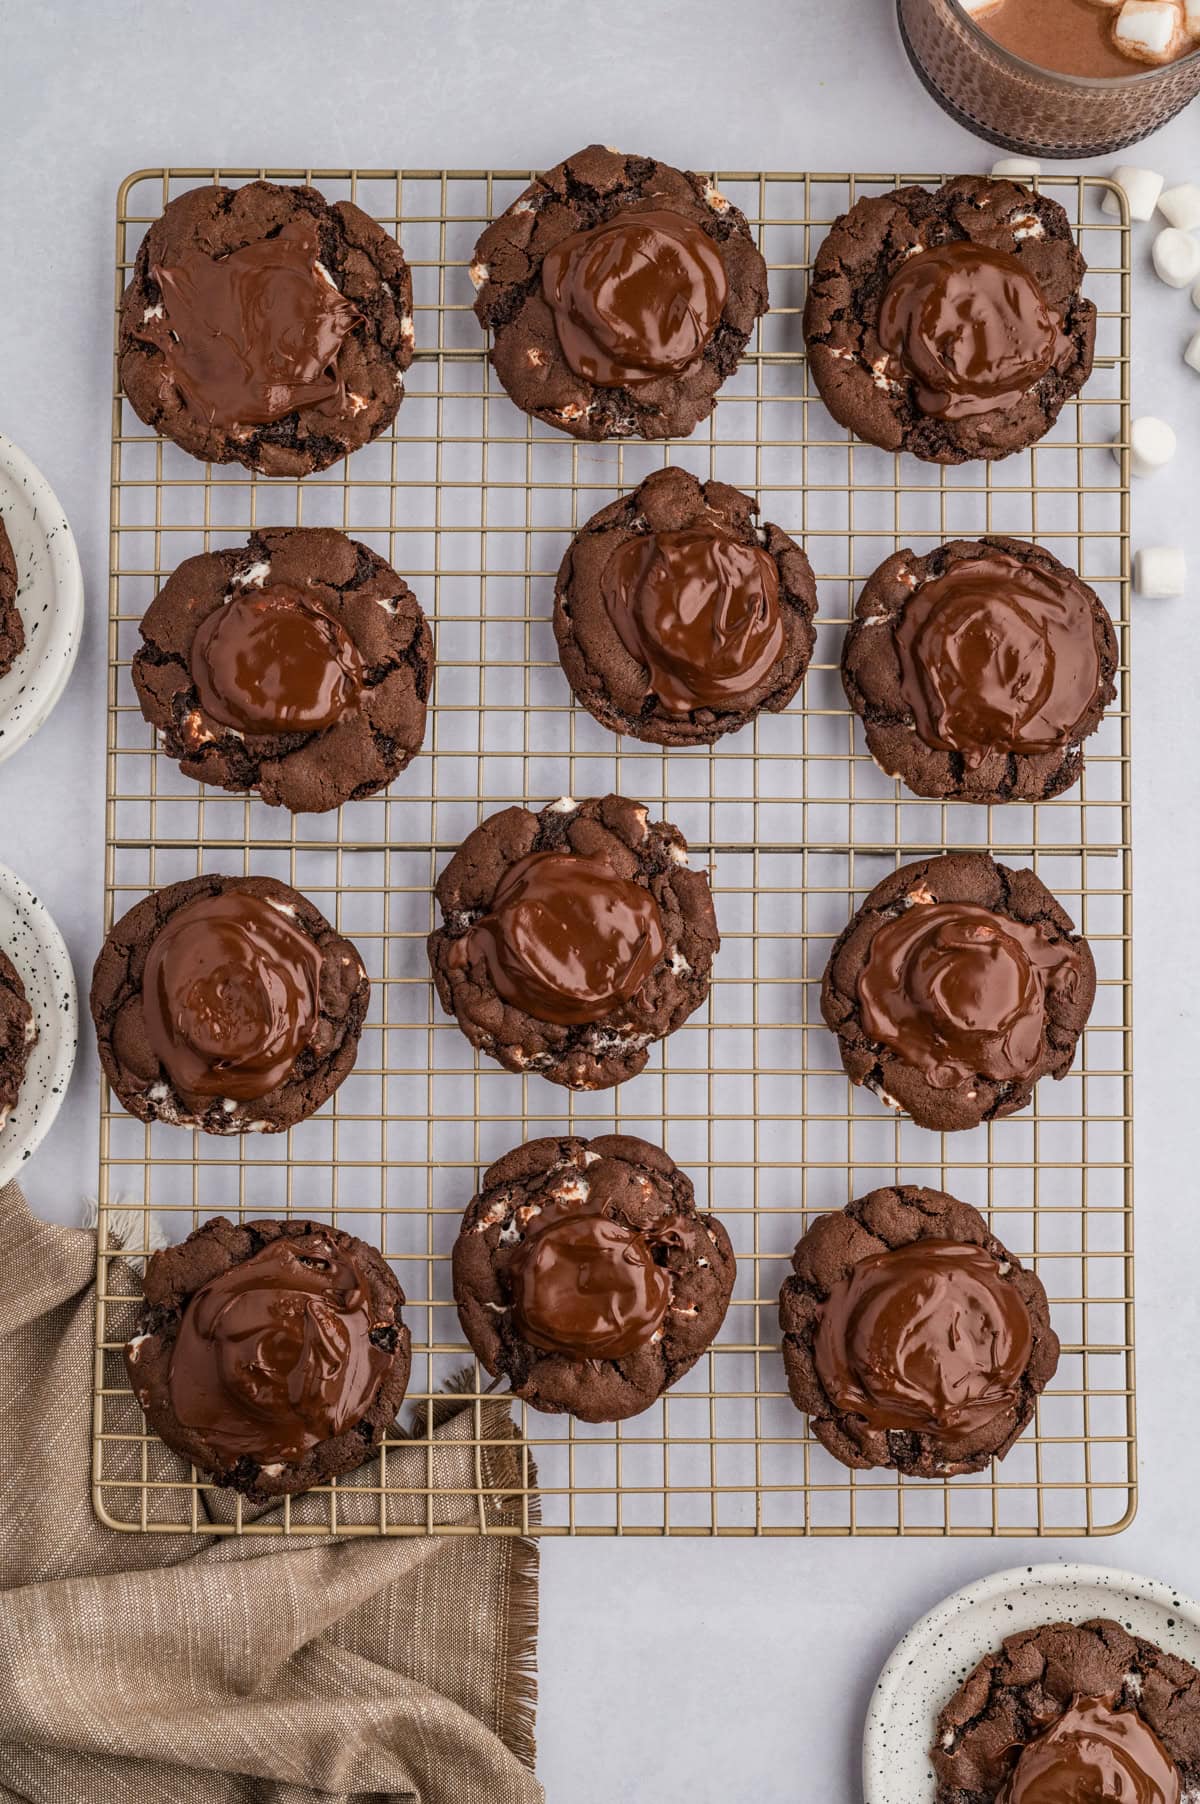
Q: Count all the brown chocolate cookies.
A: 15